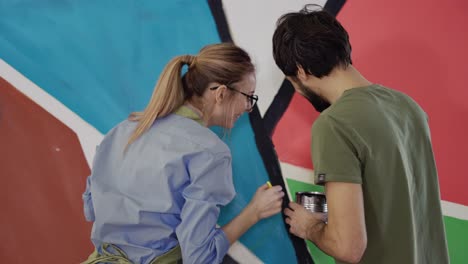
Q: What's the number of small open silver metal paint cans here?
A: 1